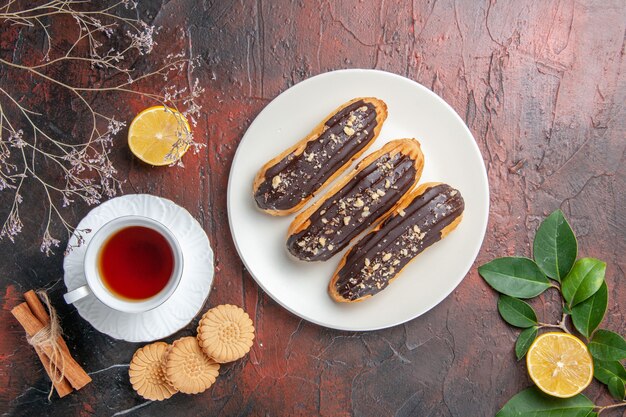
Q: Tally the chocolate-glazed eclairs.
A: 3